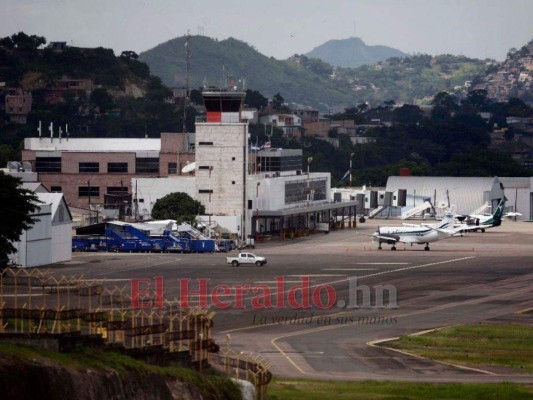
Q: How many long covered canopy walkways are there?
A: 1